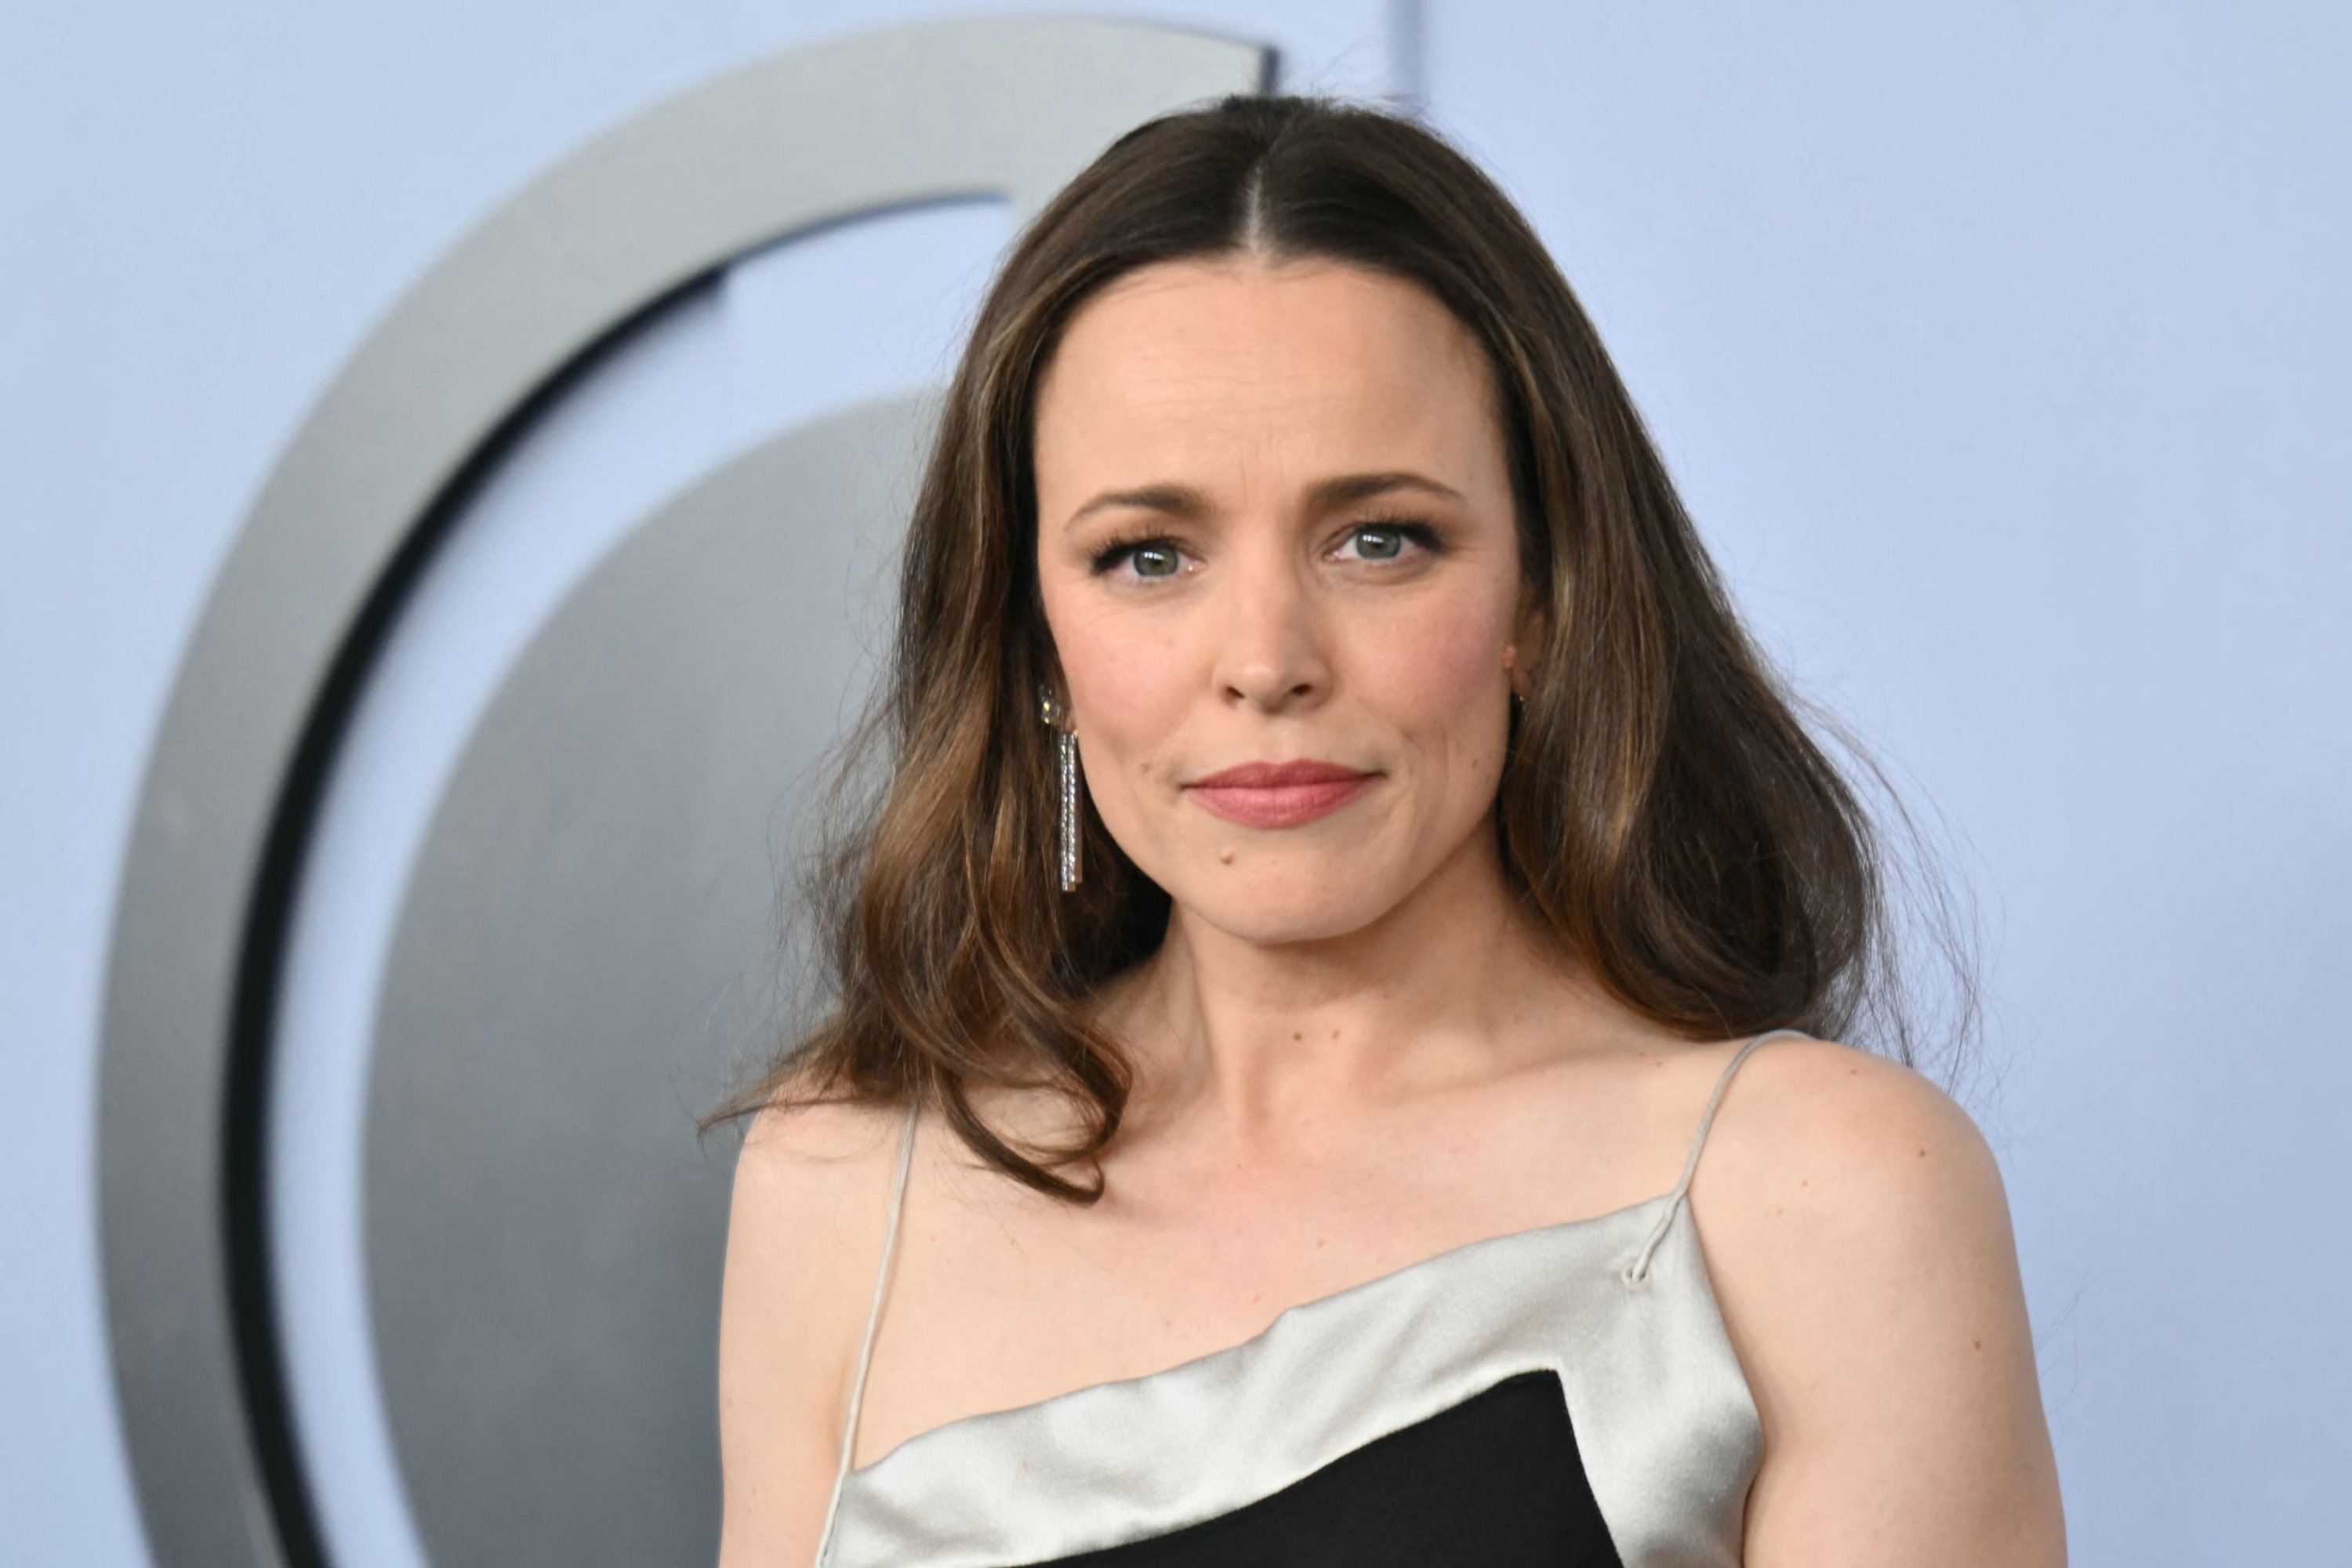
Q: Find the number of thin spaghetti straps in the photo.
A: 2